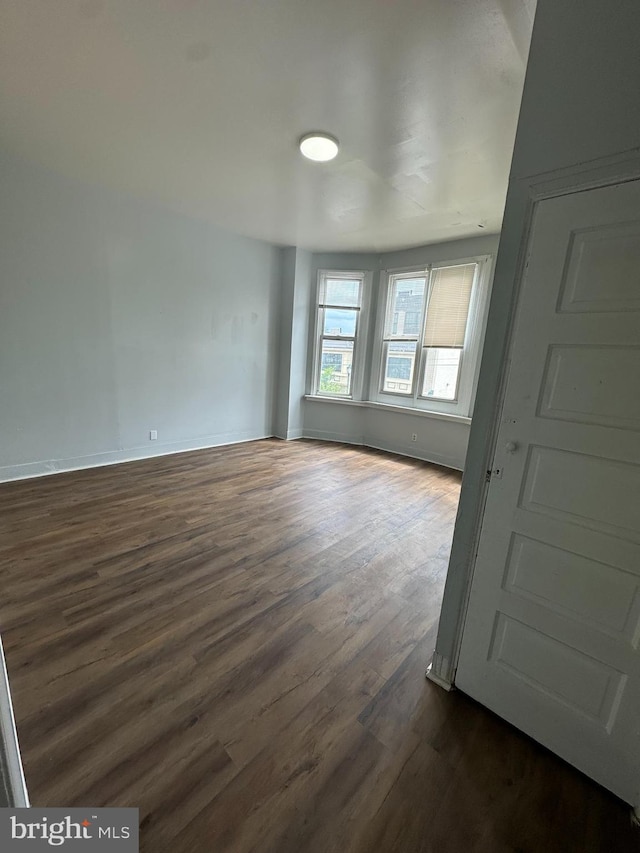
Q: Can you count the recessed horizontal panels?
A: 5